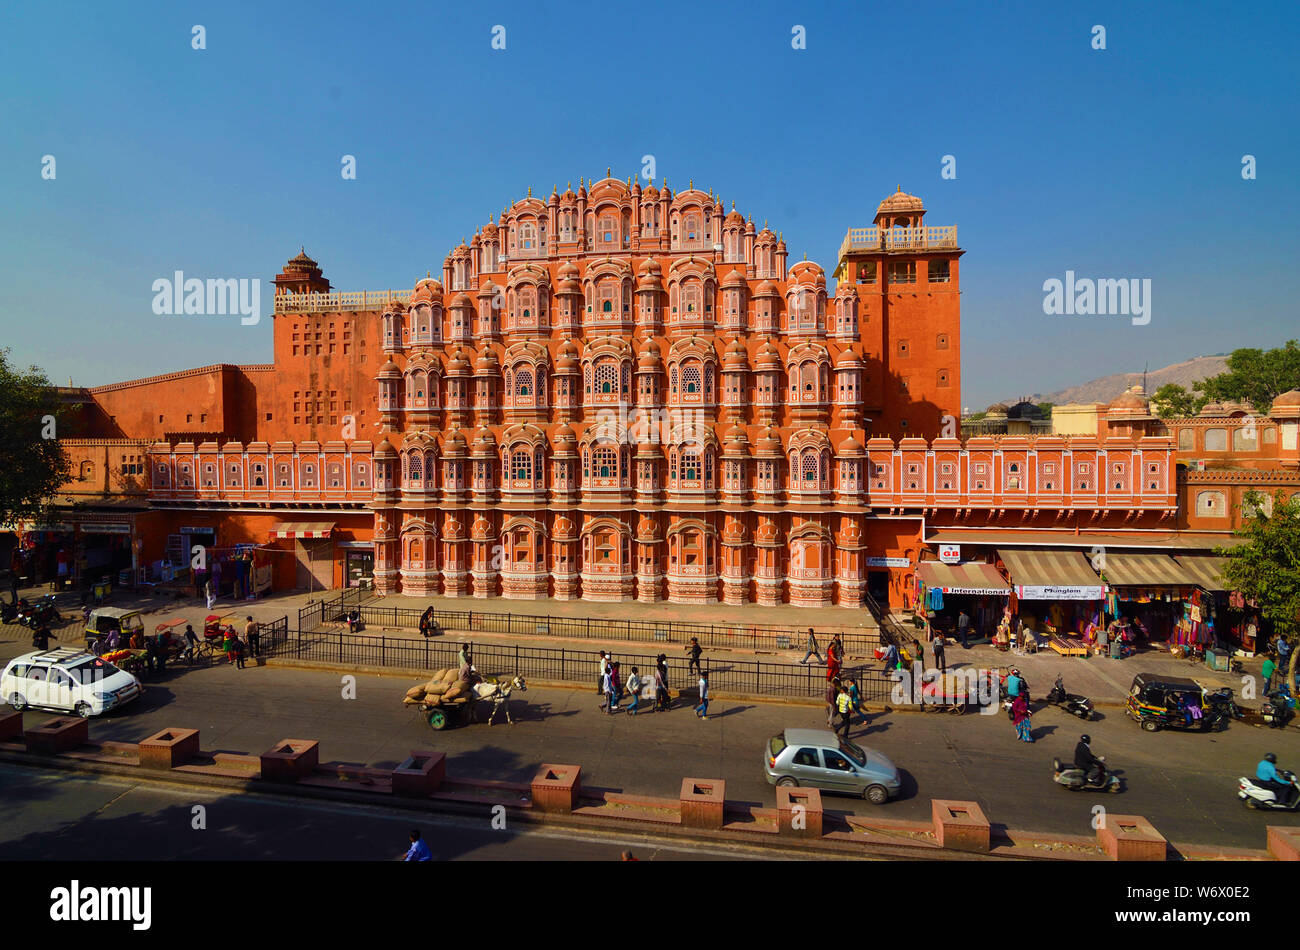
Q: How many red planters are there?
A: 11